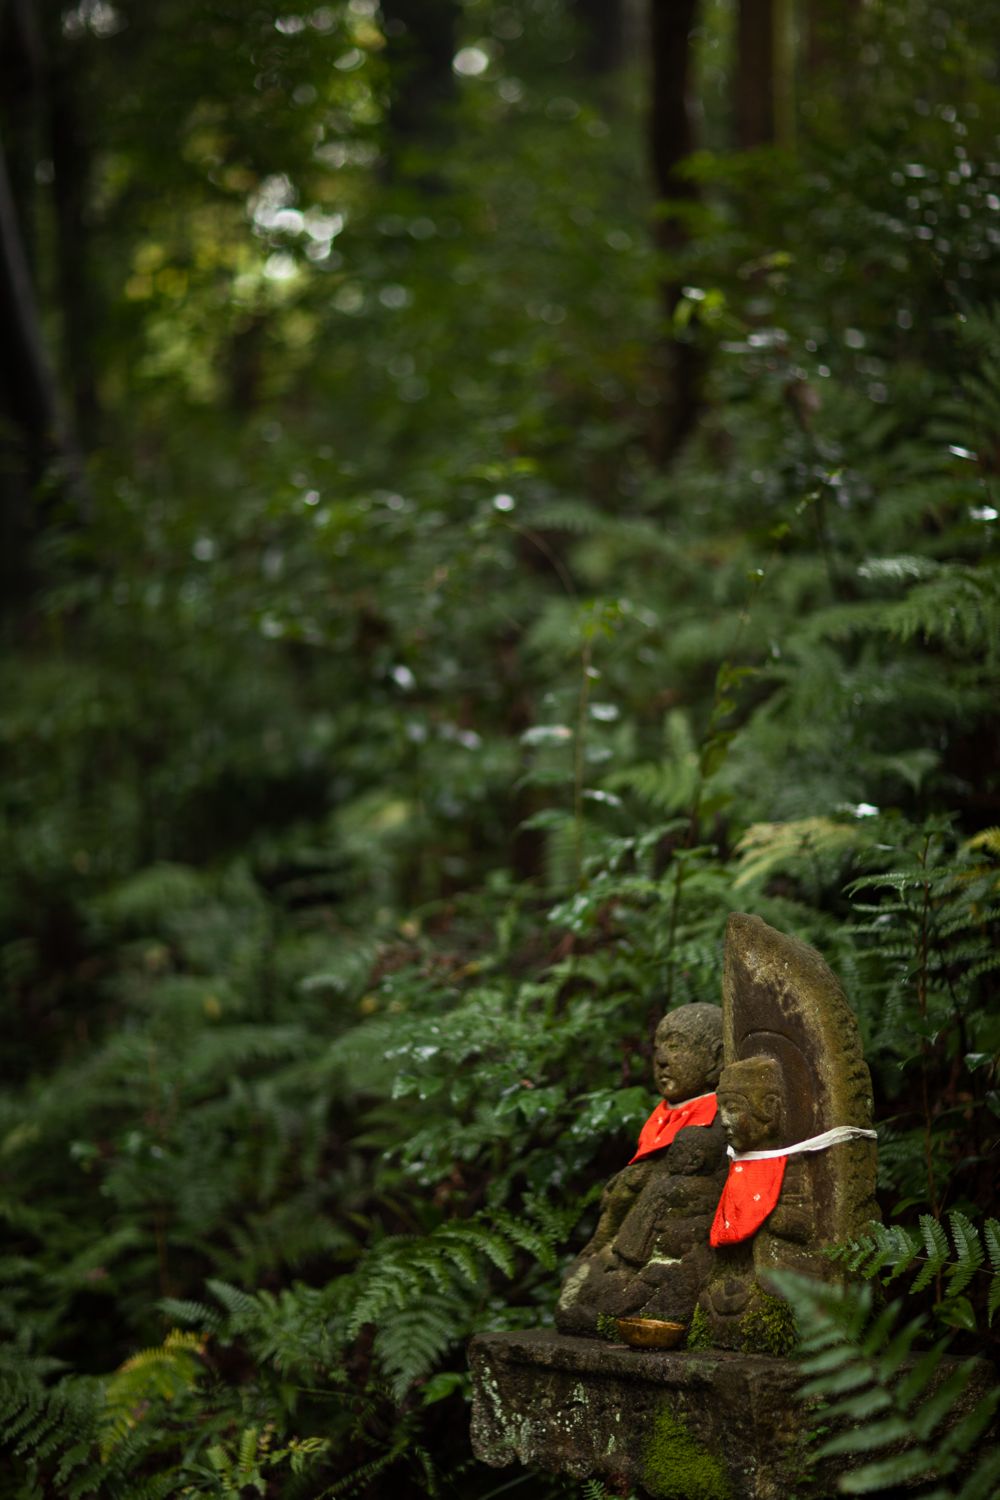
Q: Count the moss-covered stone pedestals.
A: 1